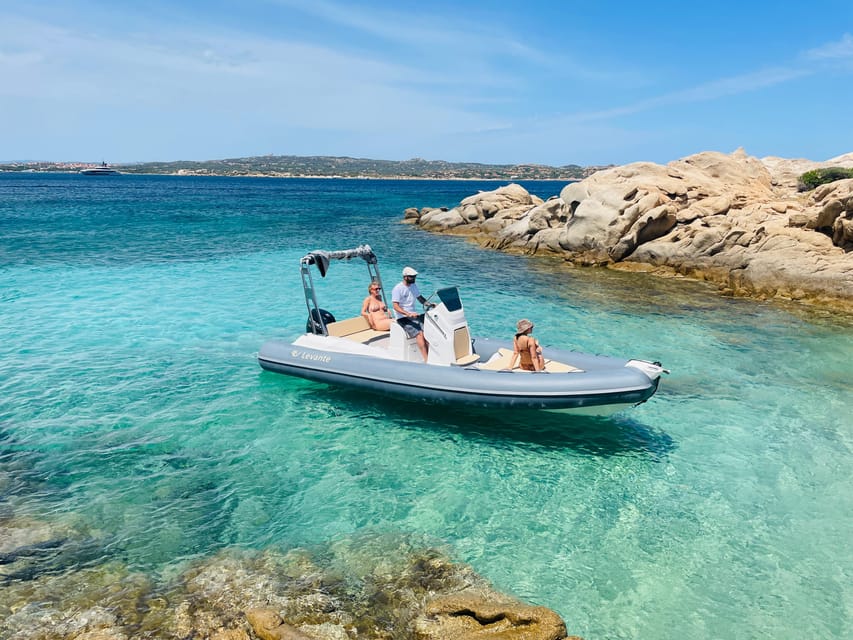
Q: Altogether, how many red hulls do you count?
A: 0